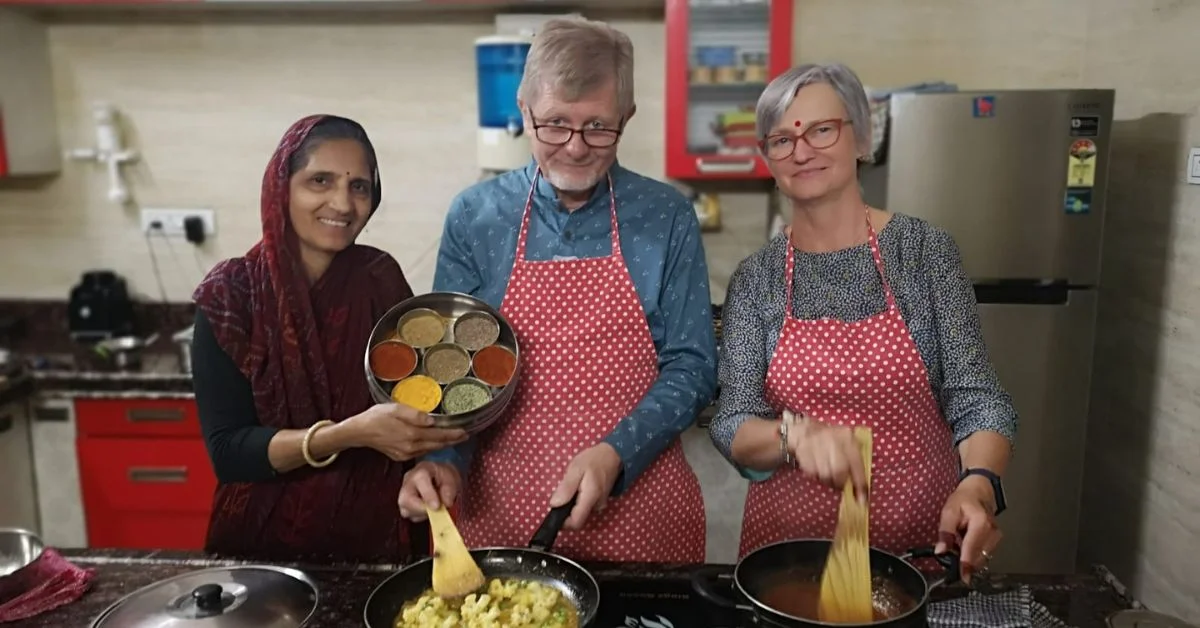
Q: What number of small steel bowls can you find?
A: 7